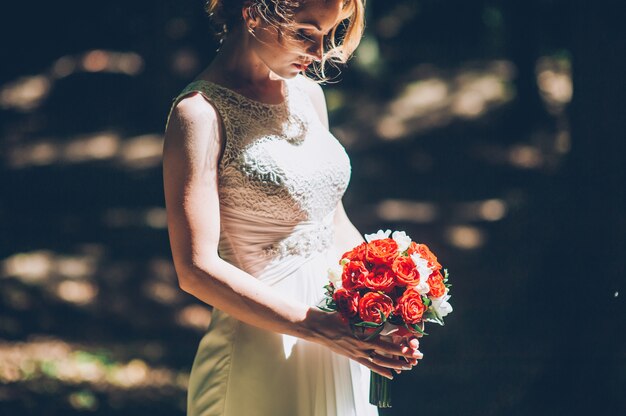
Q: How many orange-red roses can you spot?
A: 10